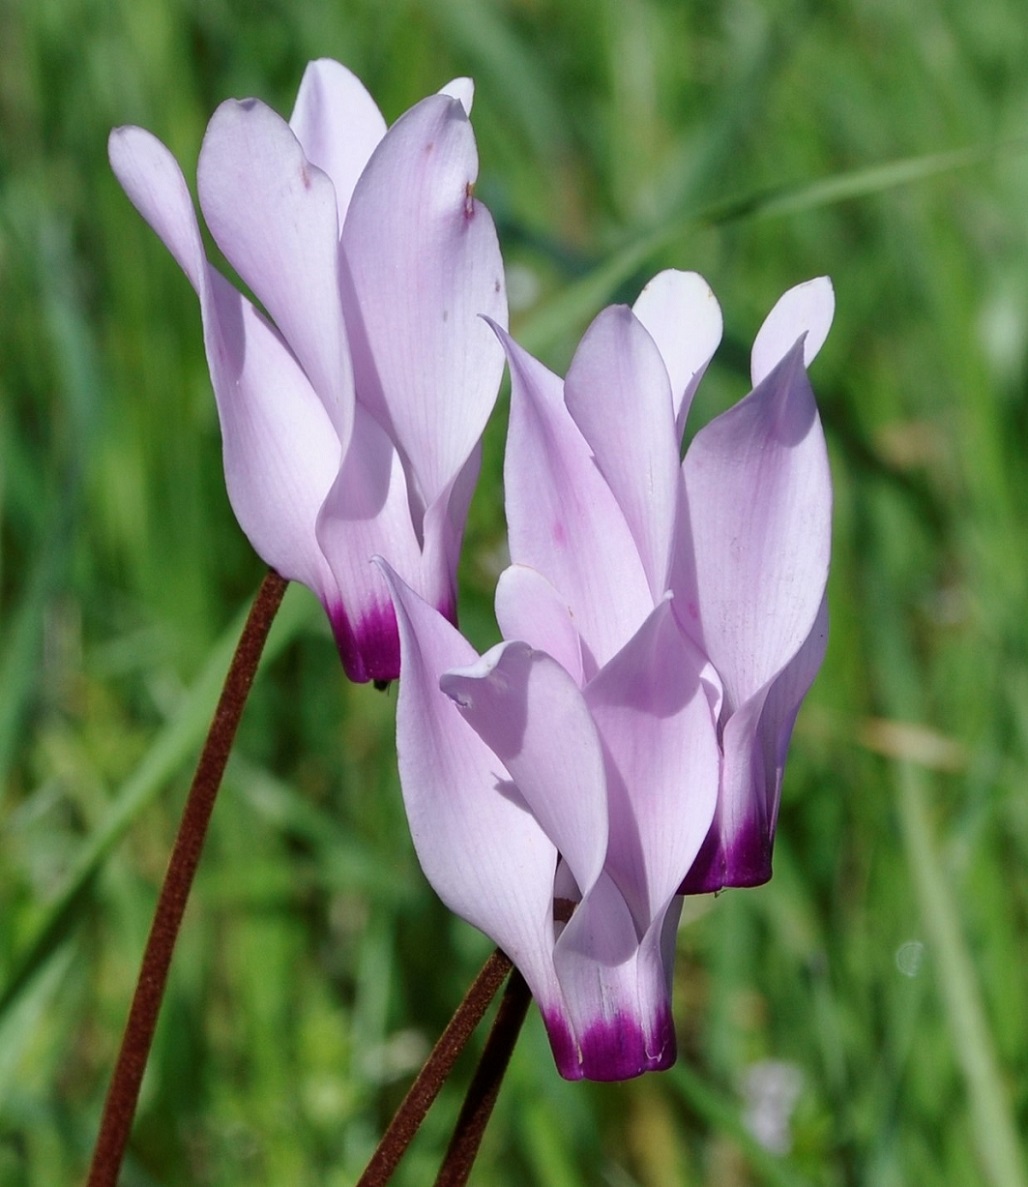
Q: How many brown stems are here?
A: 3